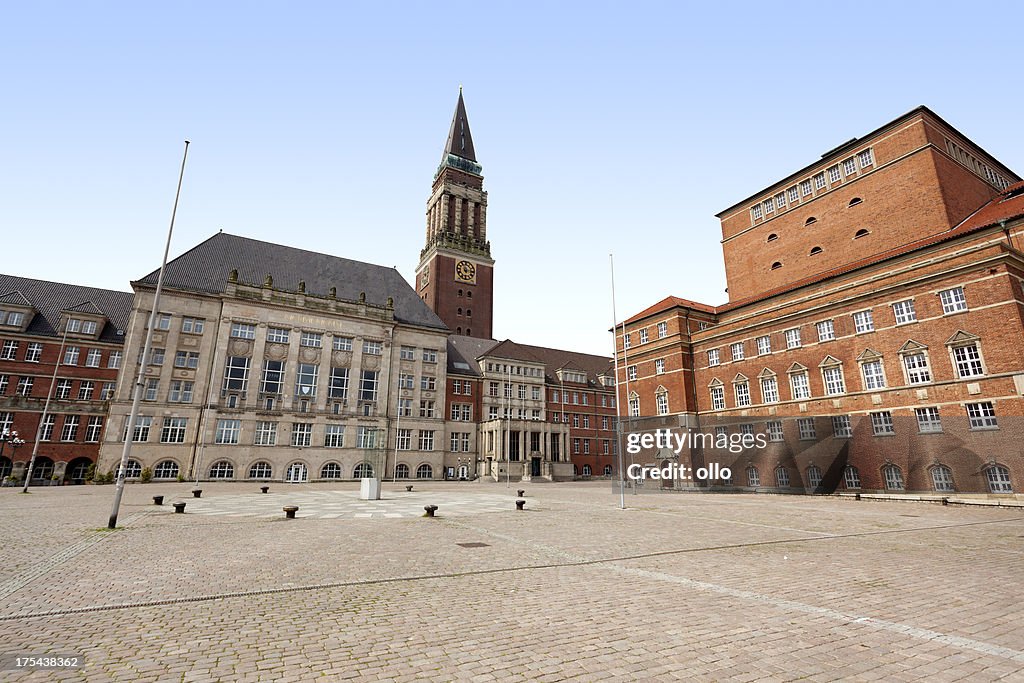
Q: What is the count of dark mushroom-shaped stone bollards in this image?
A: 9